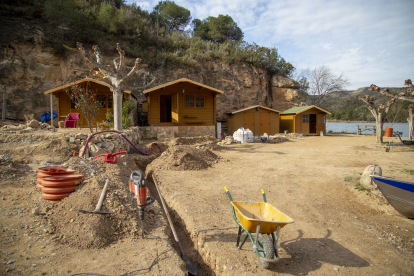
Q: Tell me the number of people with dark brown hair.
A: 0